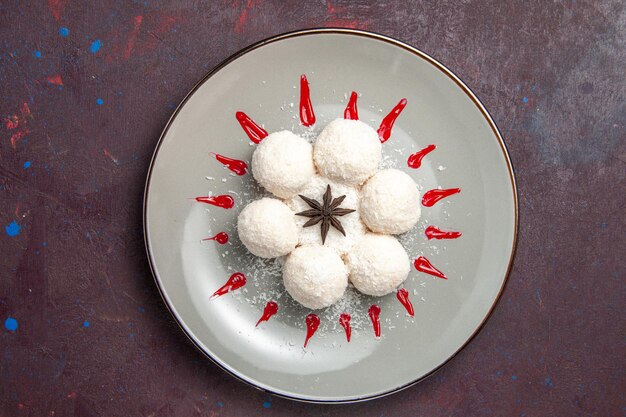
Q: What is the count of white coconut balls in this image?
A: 6